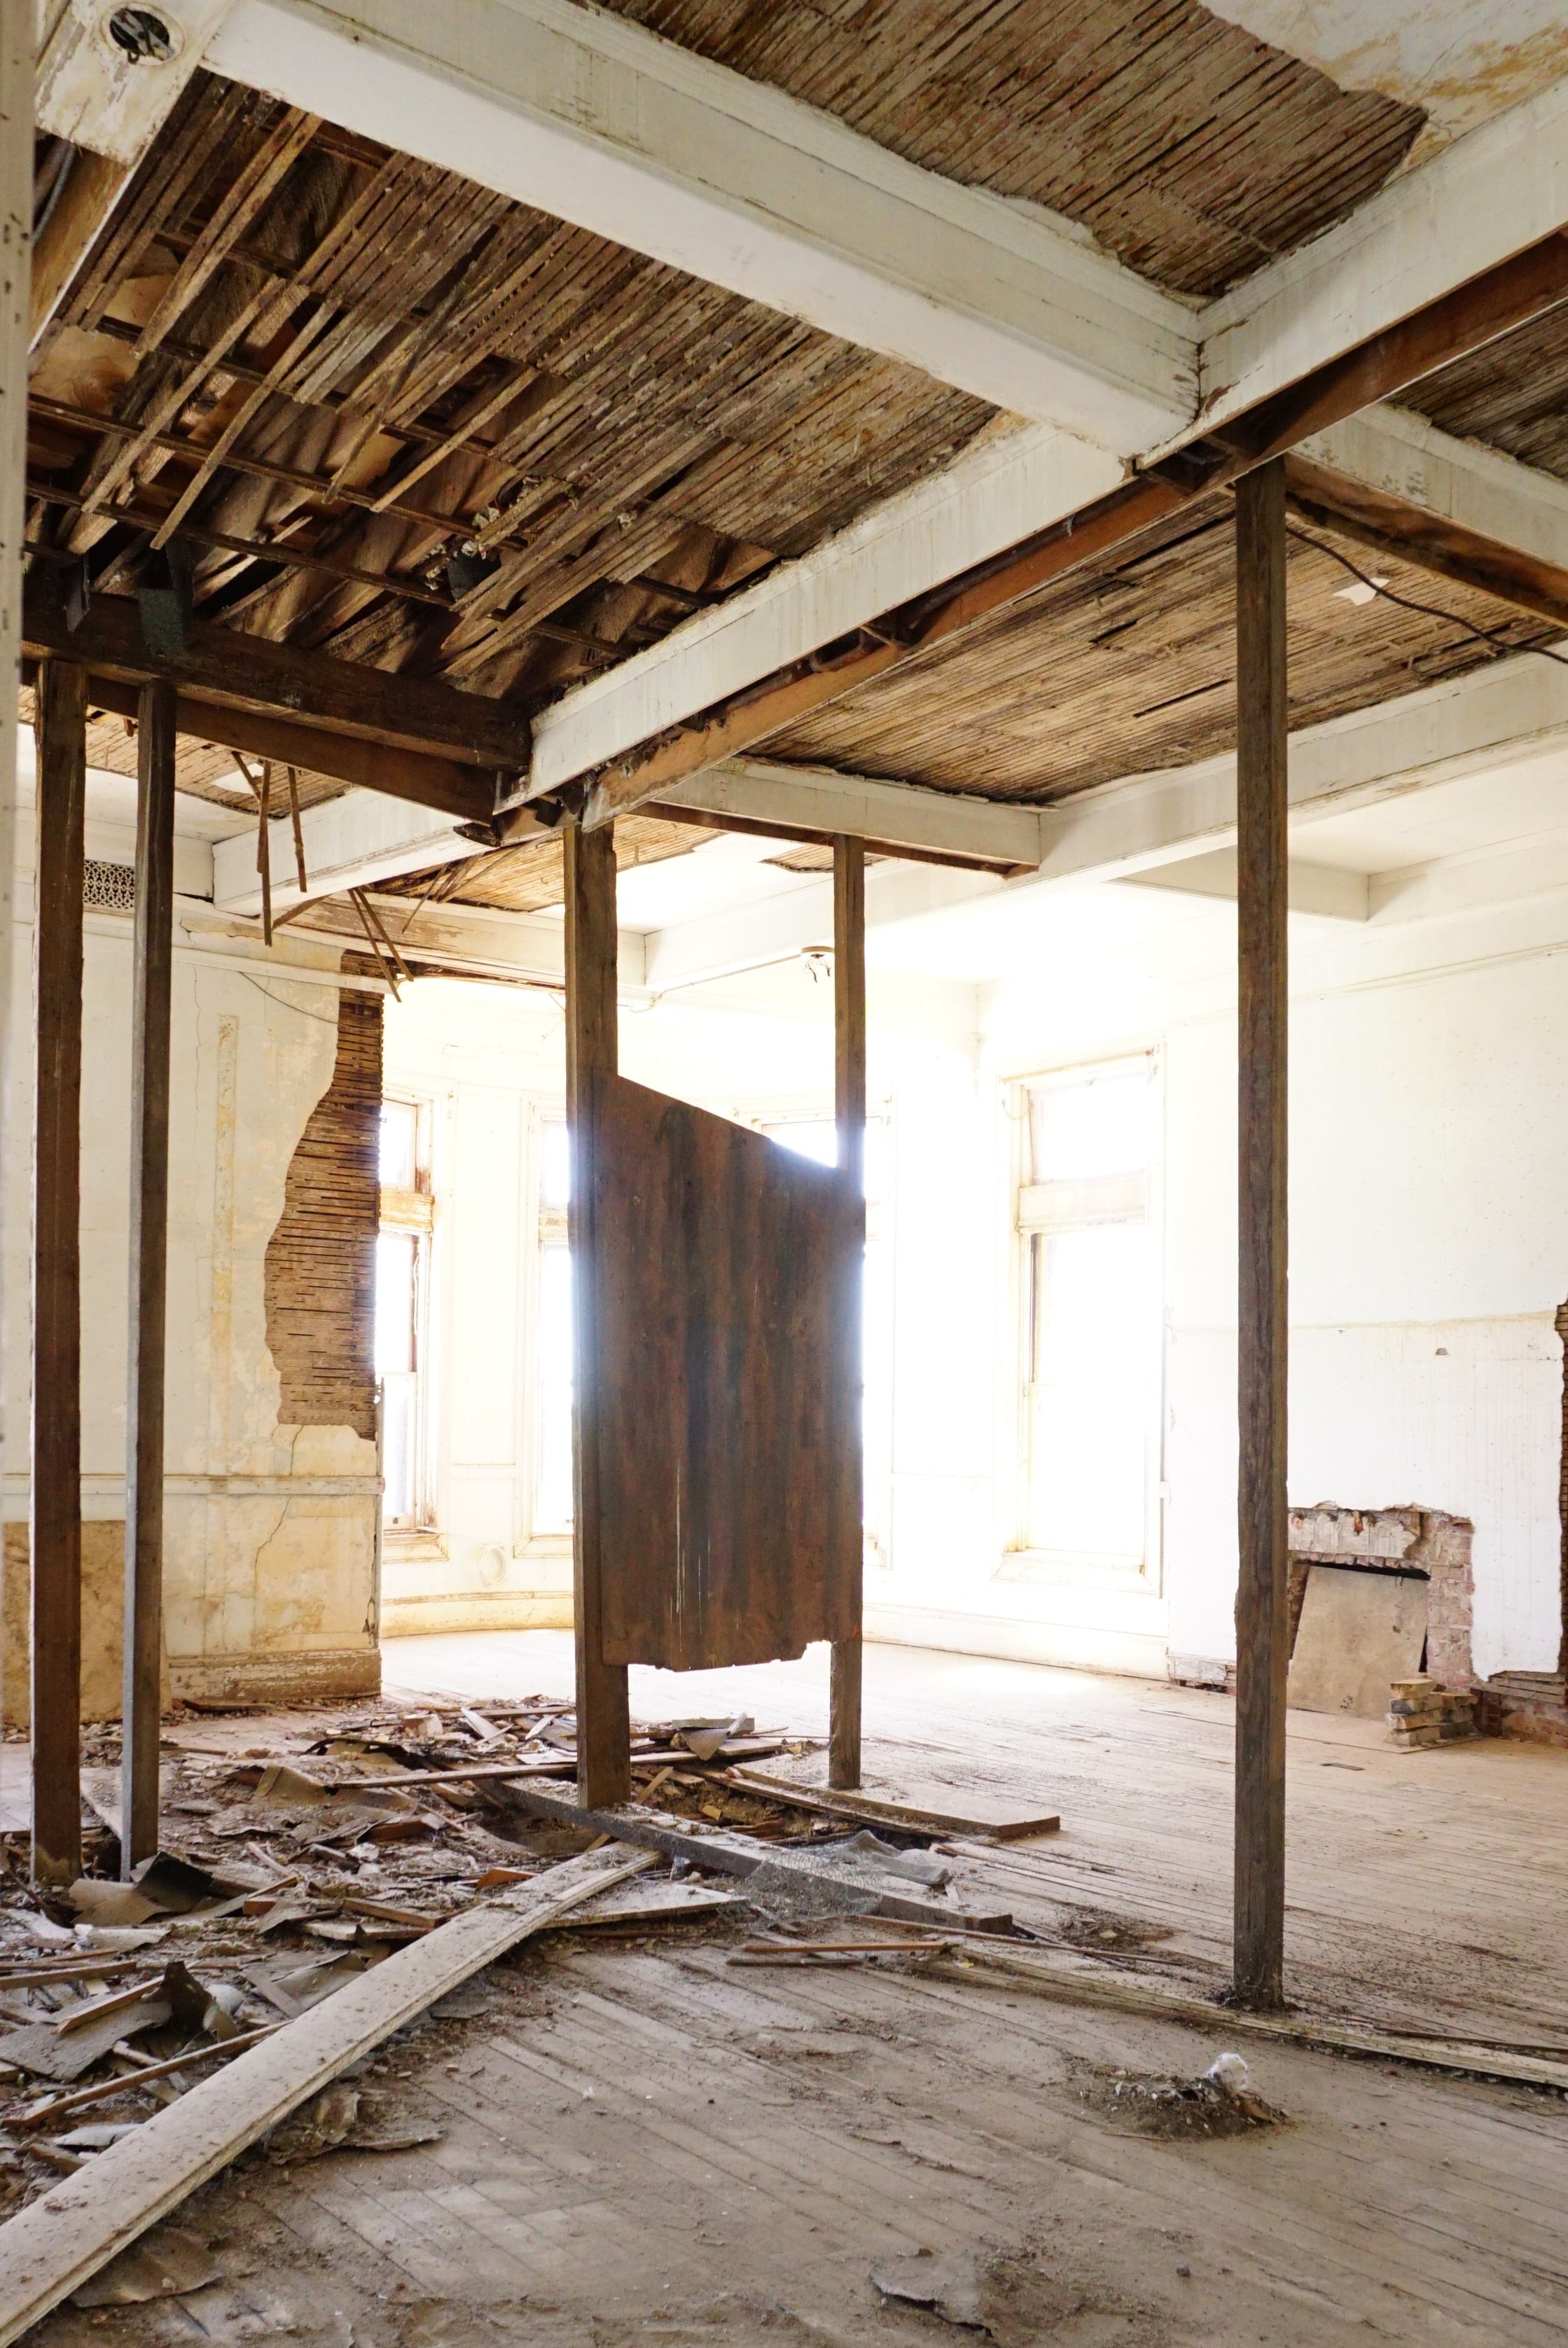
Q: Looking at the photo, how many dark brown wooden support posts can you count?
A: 5